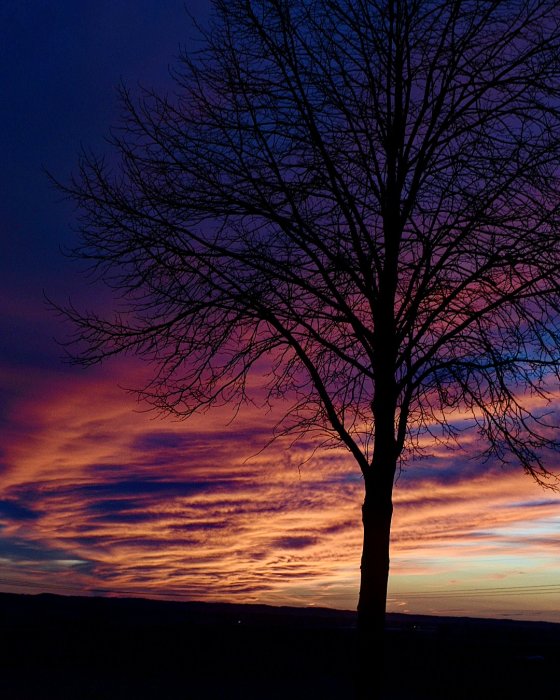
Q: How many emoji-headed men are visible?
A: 0